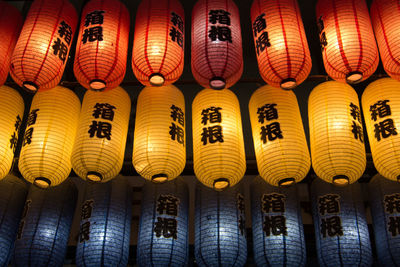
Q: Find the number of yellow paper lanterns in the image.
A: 8